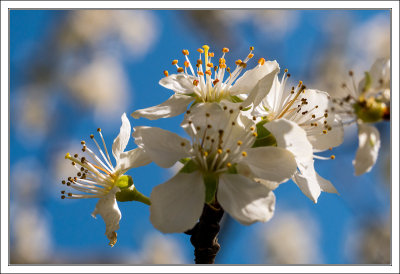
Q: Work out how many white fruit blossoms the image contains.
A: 5